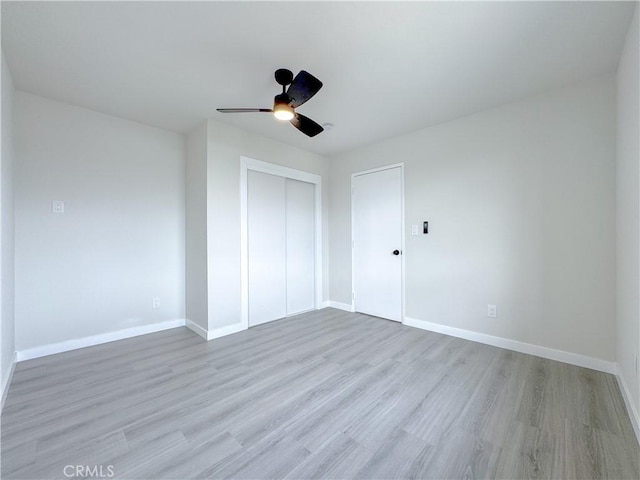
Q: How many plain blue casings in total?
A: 0